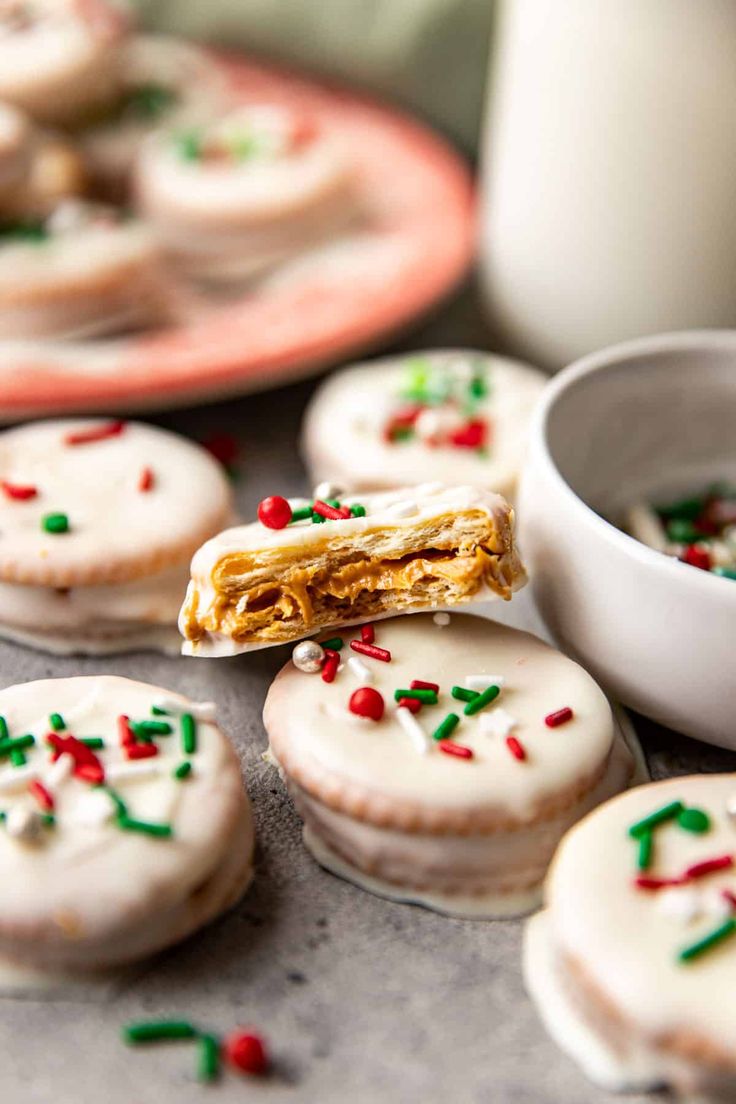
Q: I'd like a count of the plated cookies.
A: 5